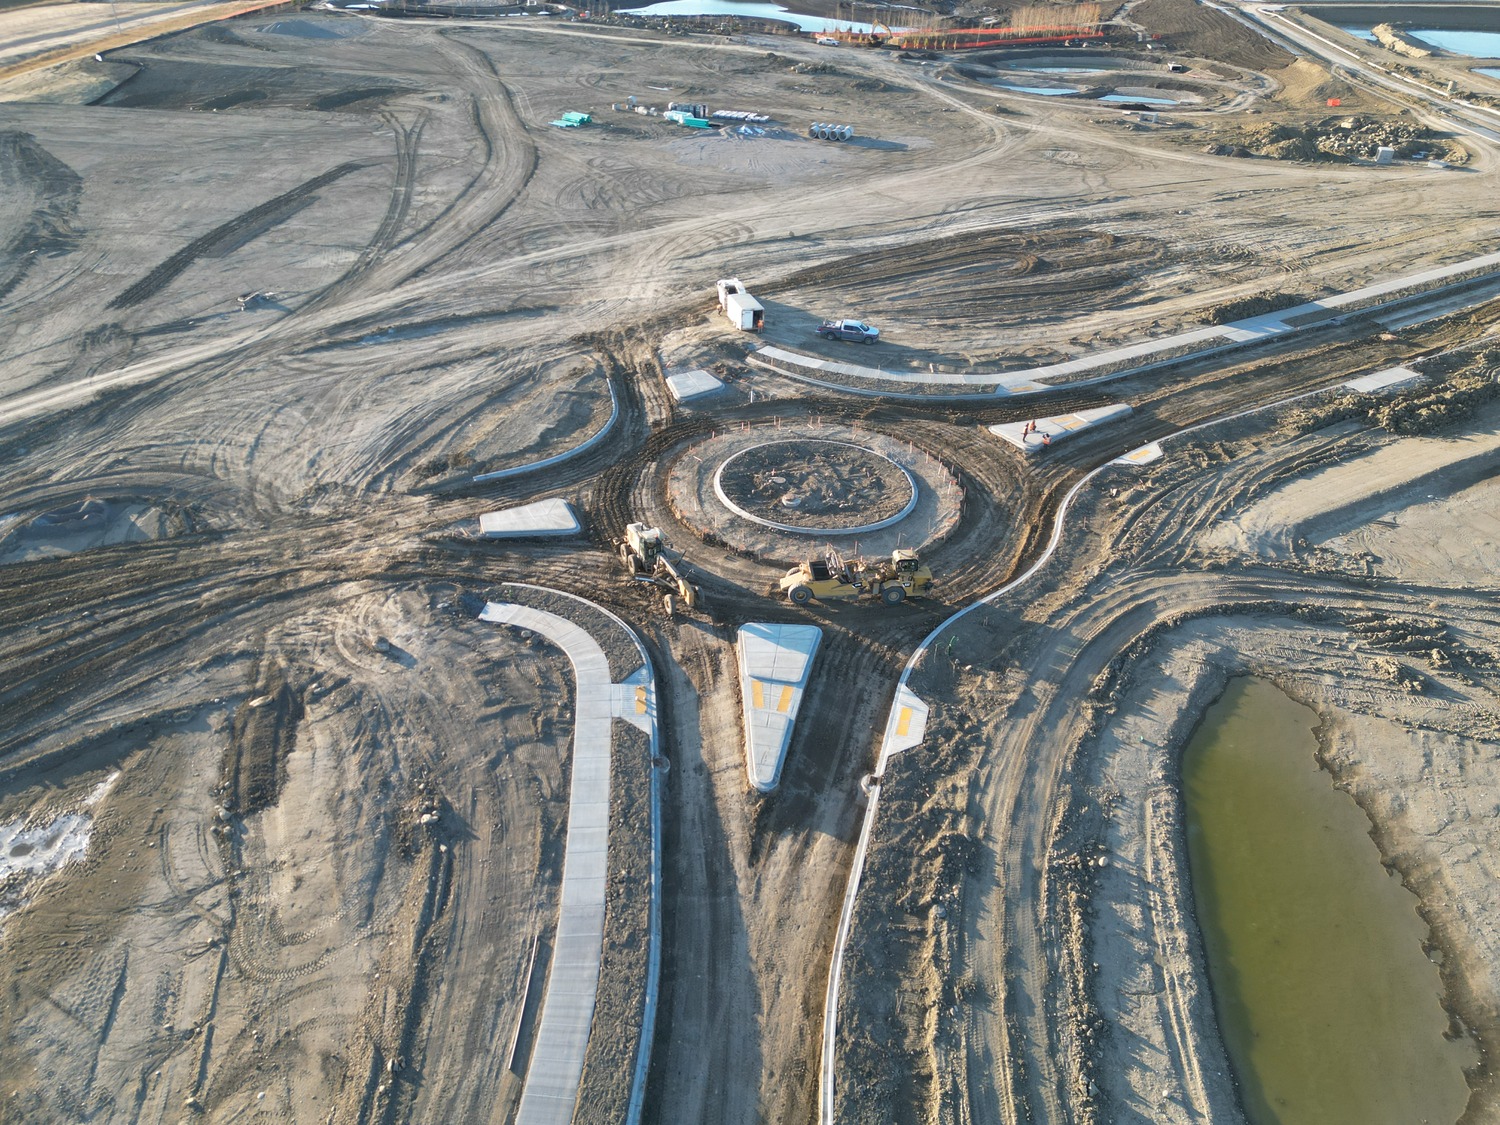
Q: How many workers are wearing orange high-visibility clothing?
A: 5